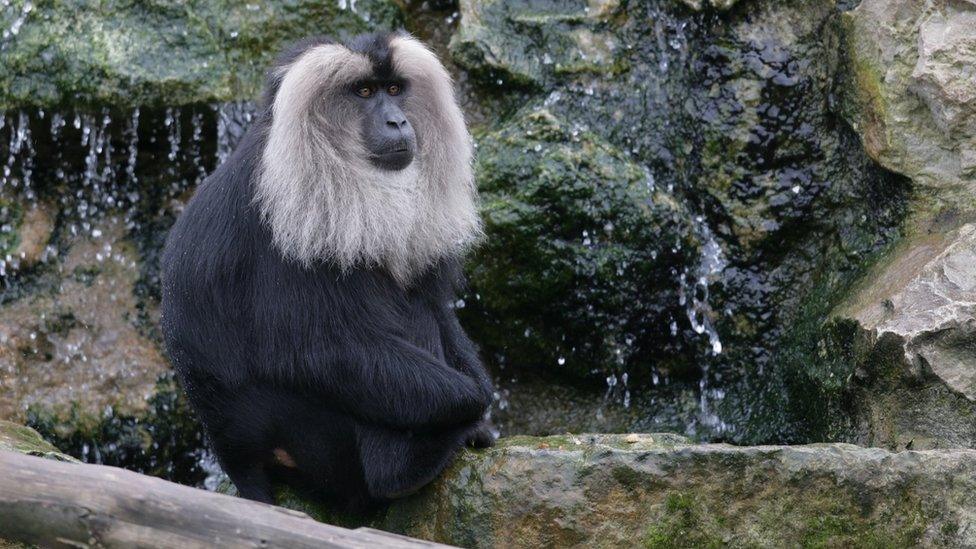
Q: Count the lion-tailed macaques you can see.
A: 1